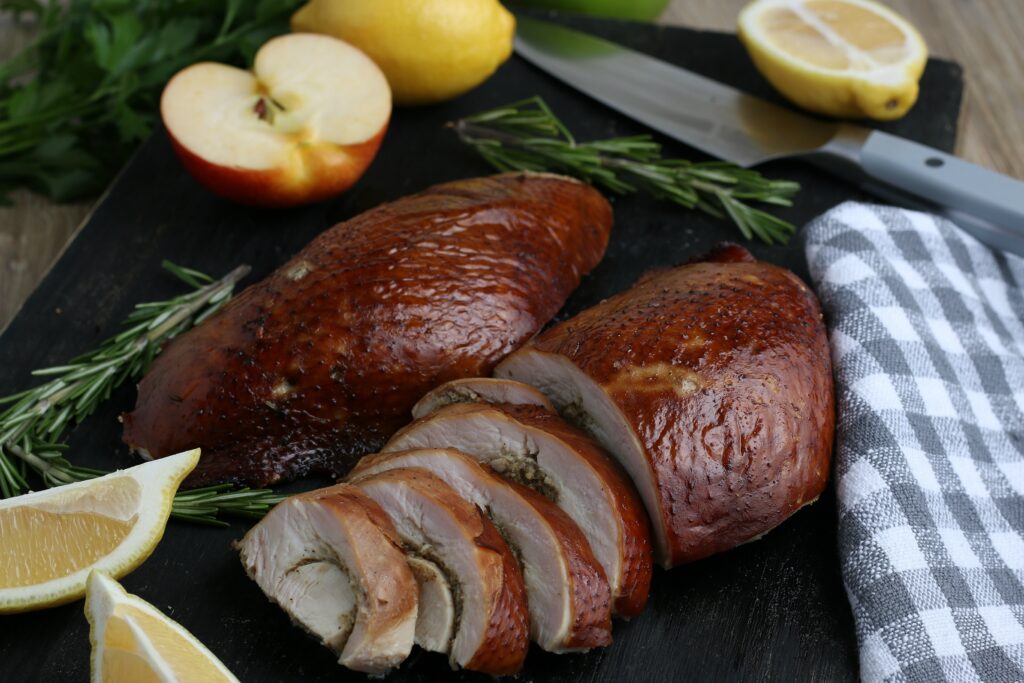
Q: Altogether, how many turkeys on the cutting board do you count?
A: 2